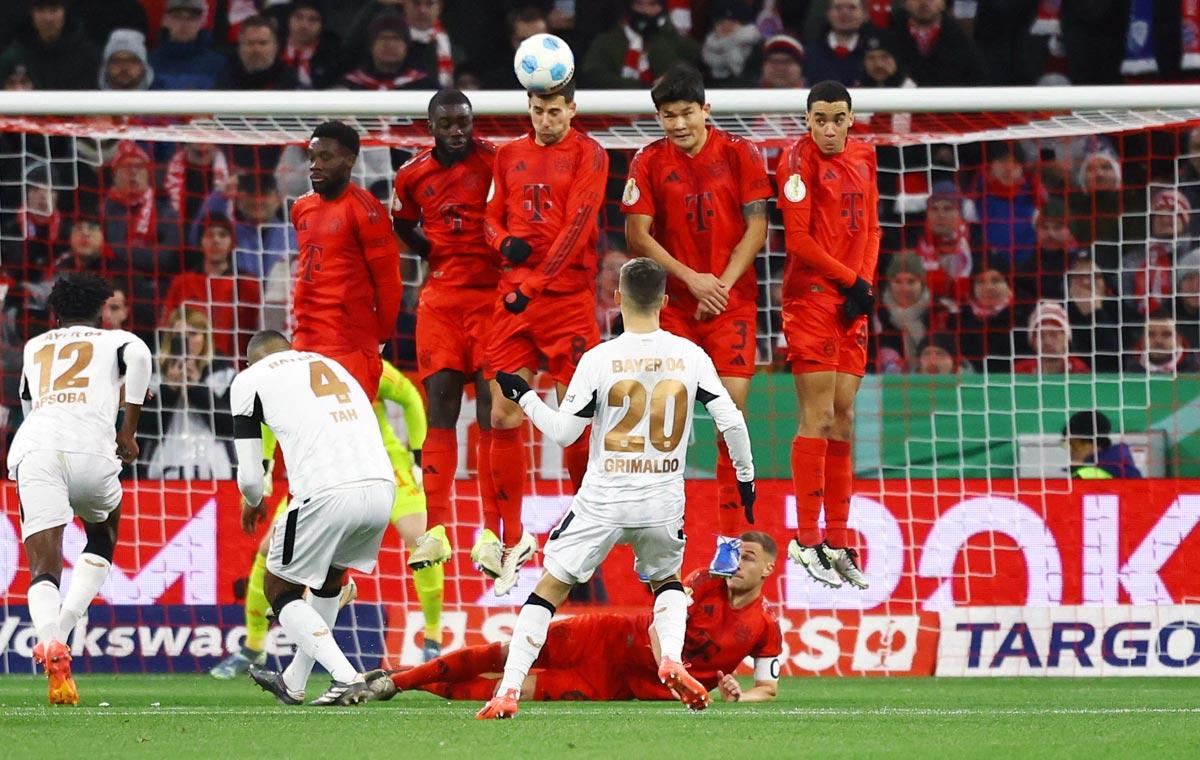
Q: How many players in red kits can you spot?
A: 6